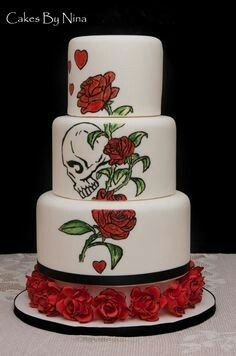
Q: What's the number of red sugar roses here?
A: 7